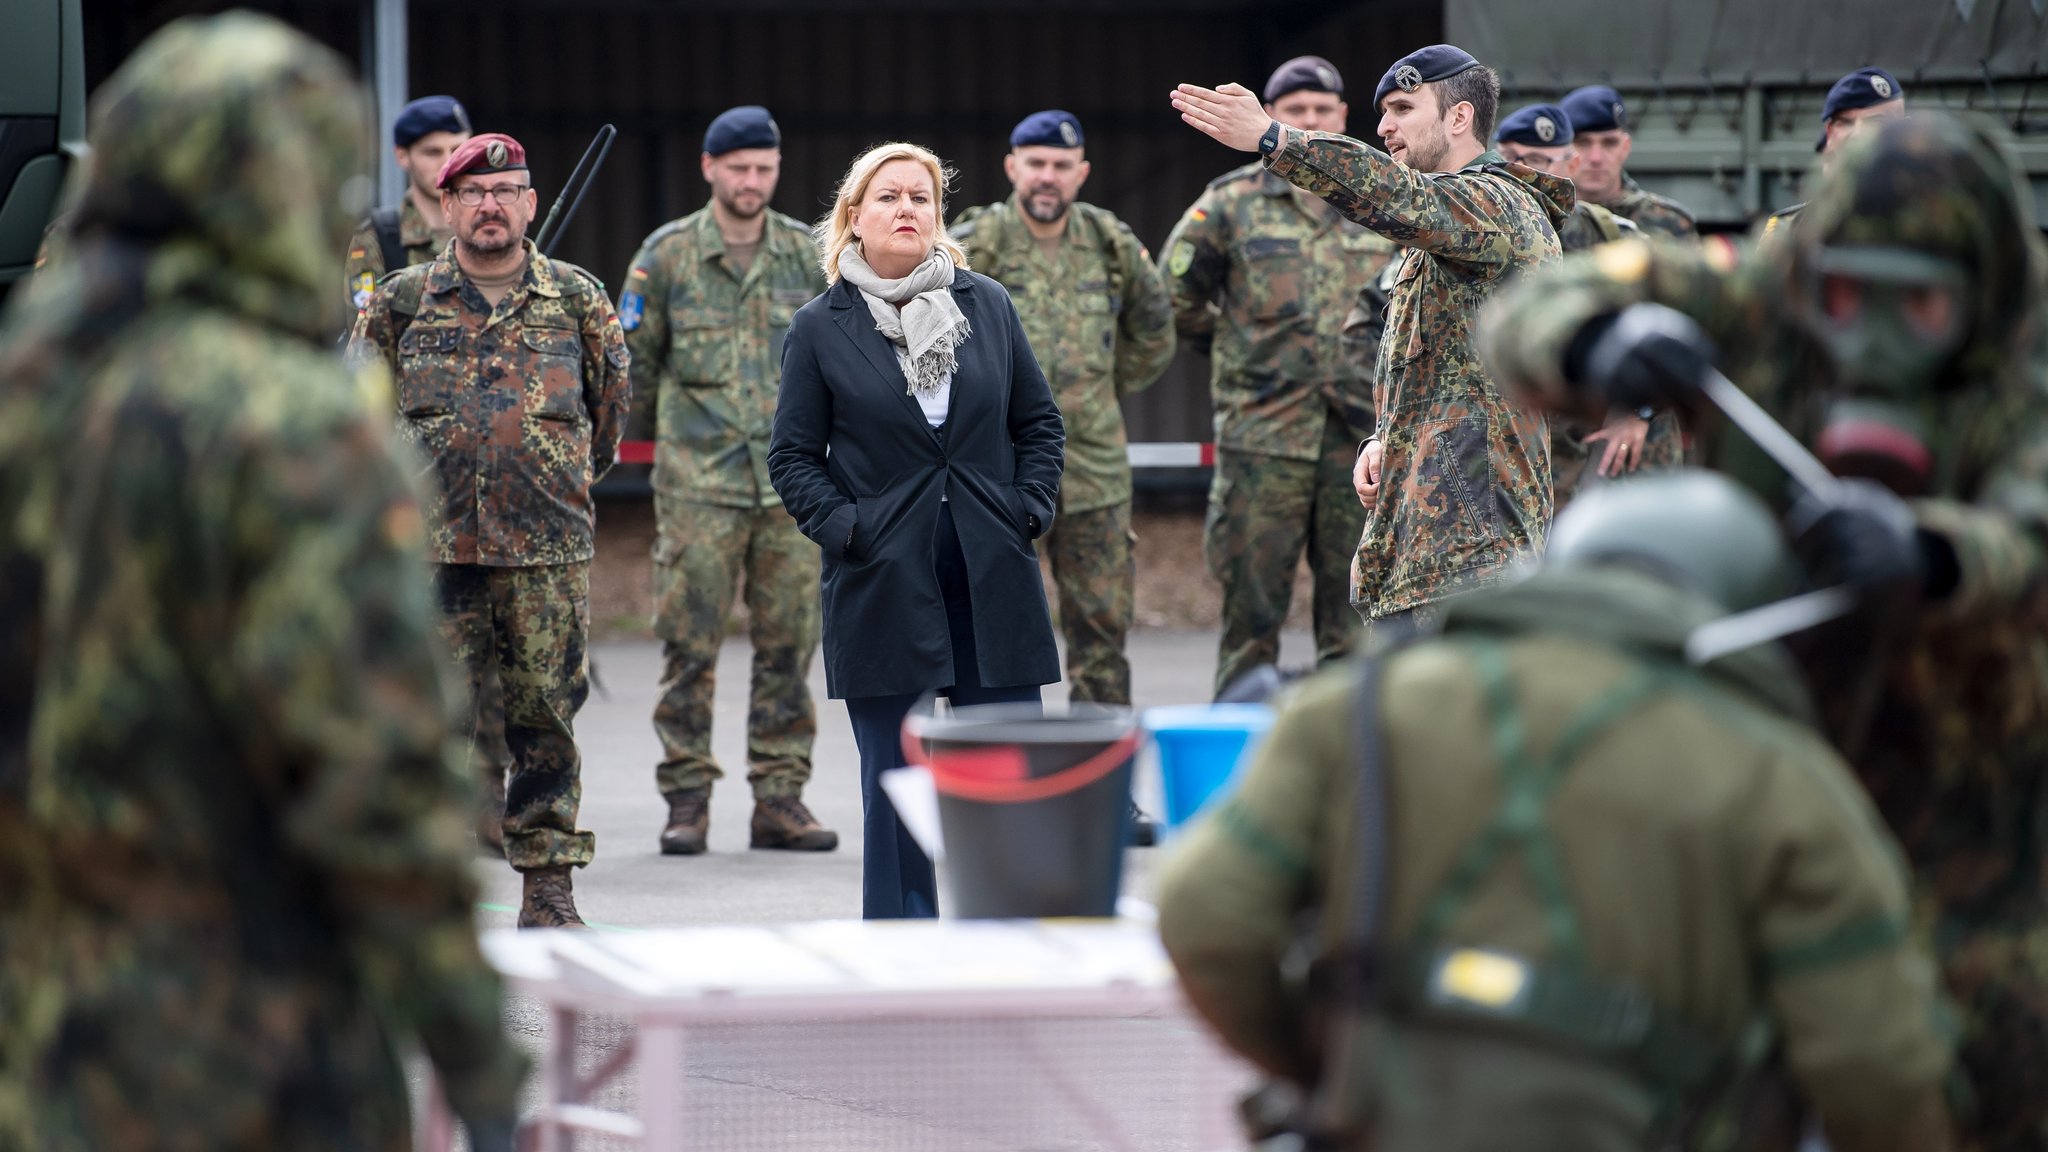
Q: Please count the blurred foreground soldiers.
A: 3